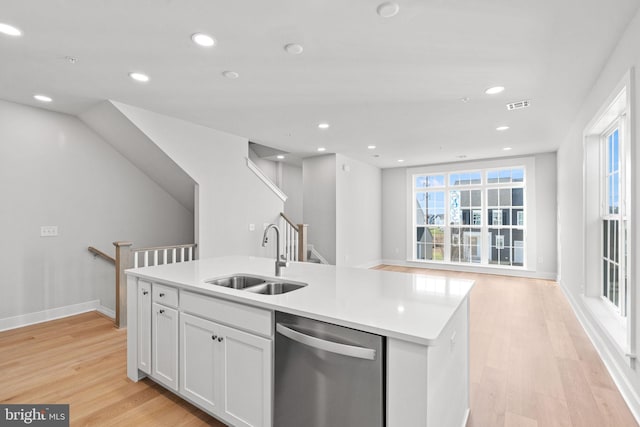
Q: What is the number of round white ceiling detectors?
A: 3